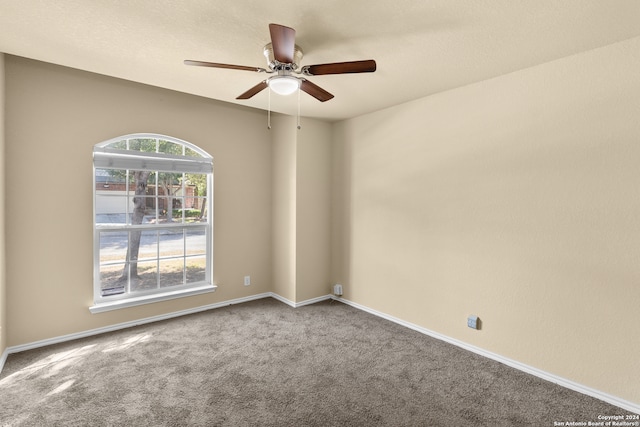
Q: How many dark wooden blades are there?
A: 5